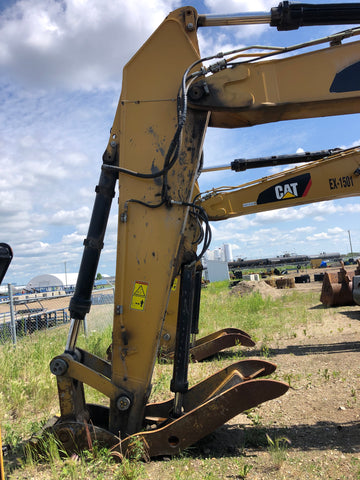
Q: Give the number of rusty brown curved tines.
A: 4